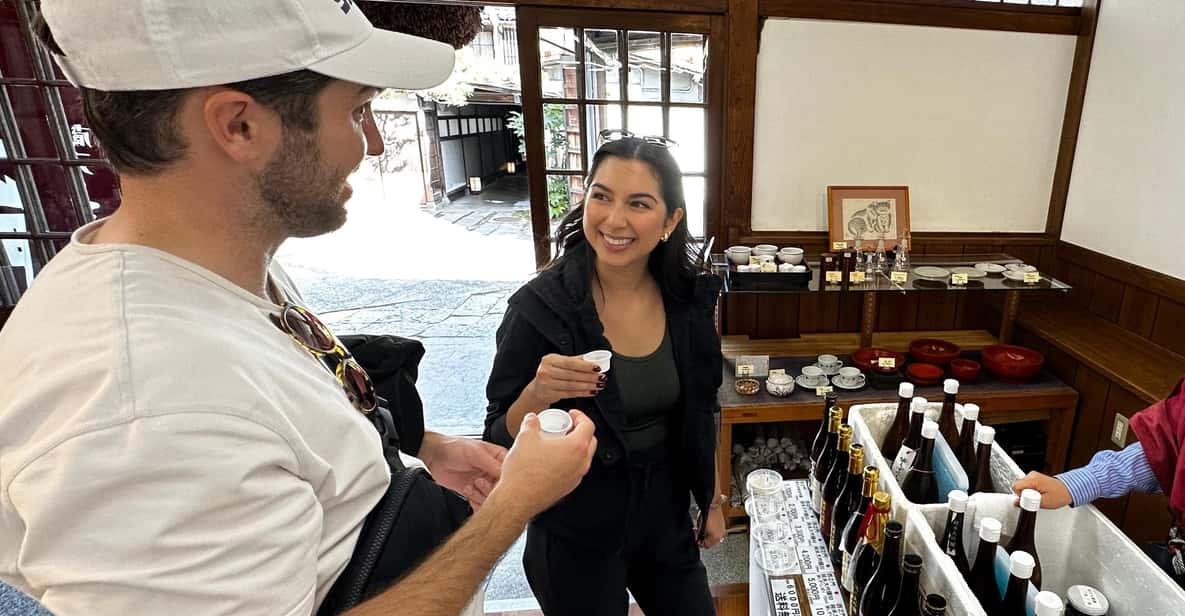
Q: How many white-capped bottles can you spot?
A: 11